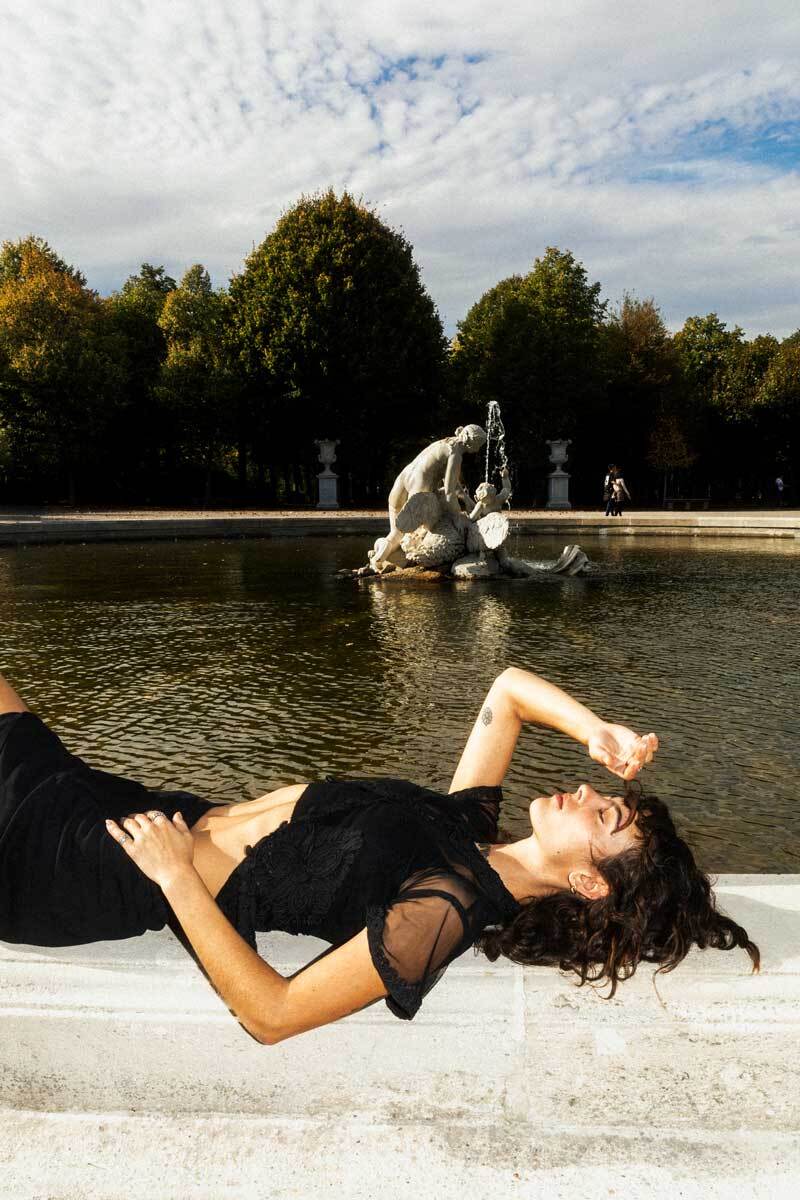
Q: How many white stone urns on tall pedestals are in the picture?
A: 2